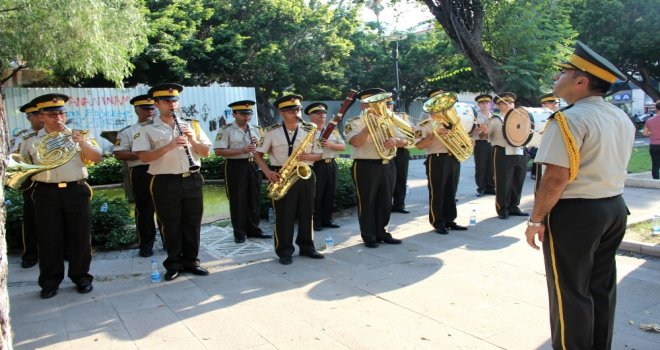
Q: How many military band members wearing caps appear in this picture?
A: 14